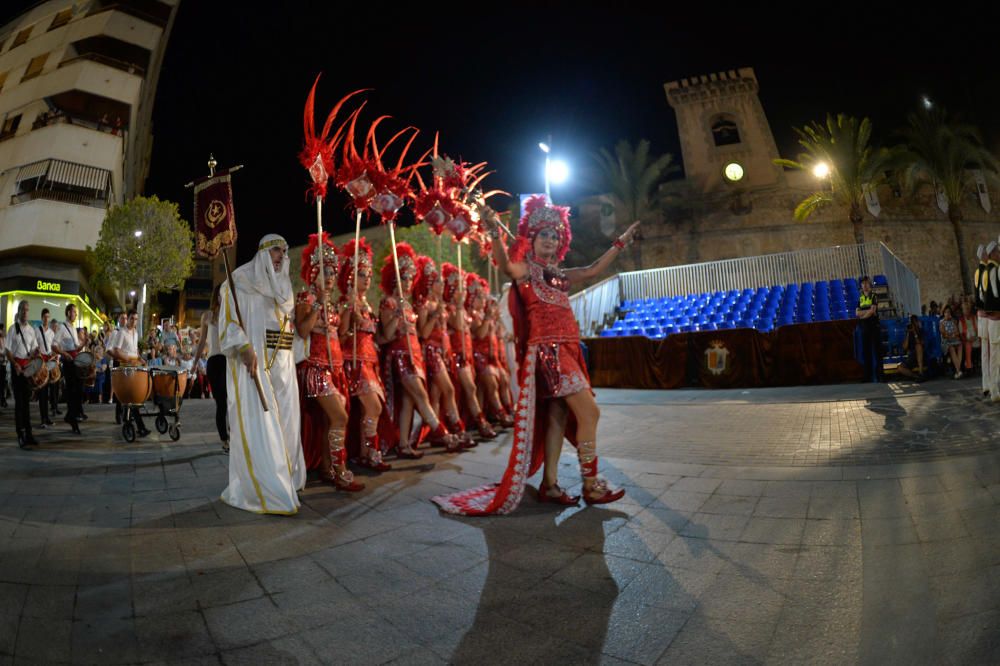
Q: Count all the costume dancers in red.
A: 8